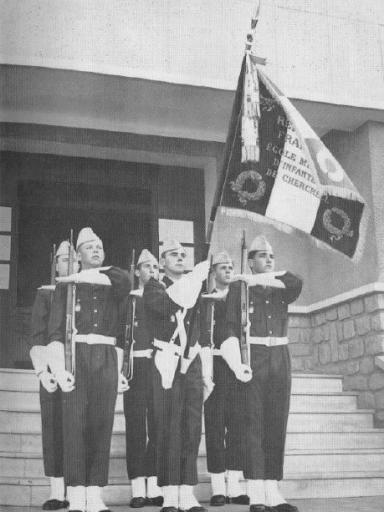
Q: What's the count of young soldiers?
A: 6